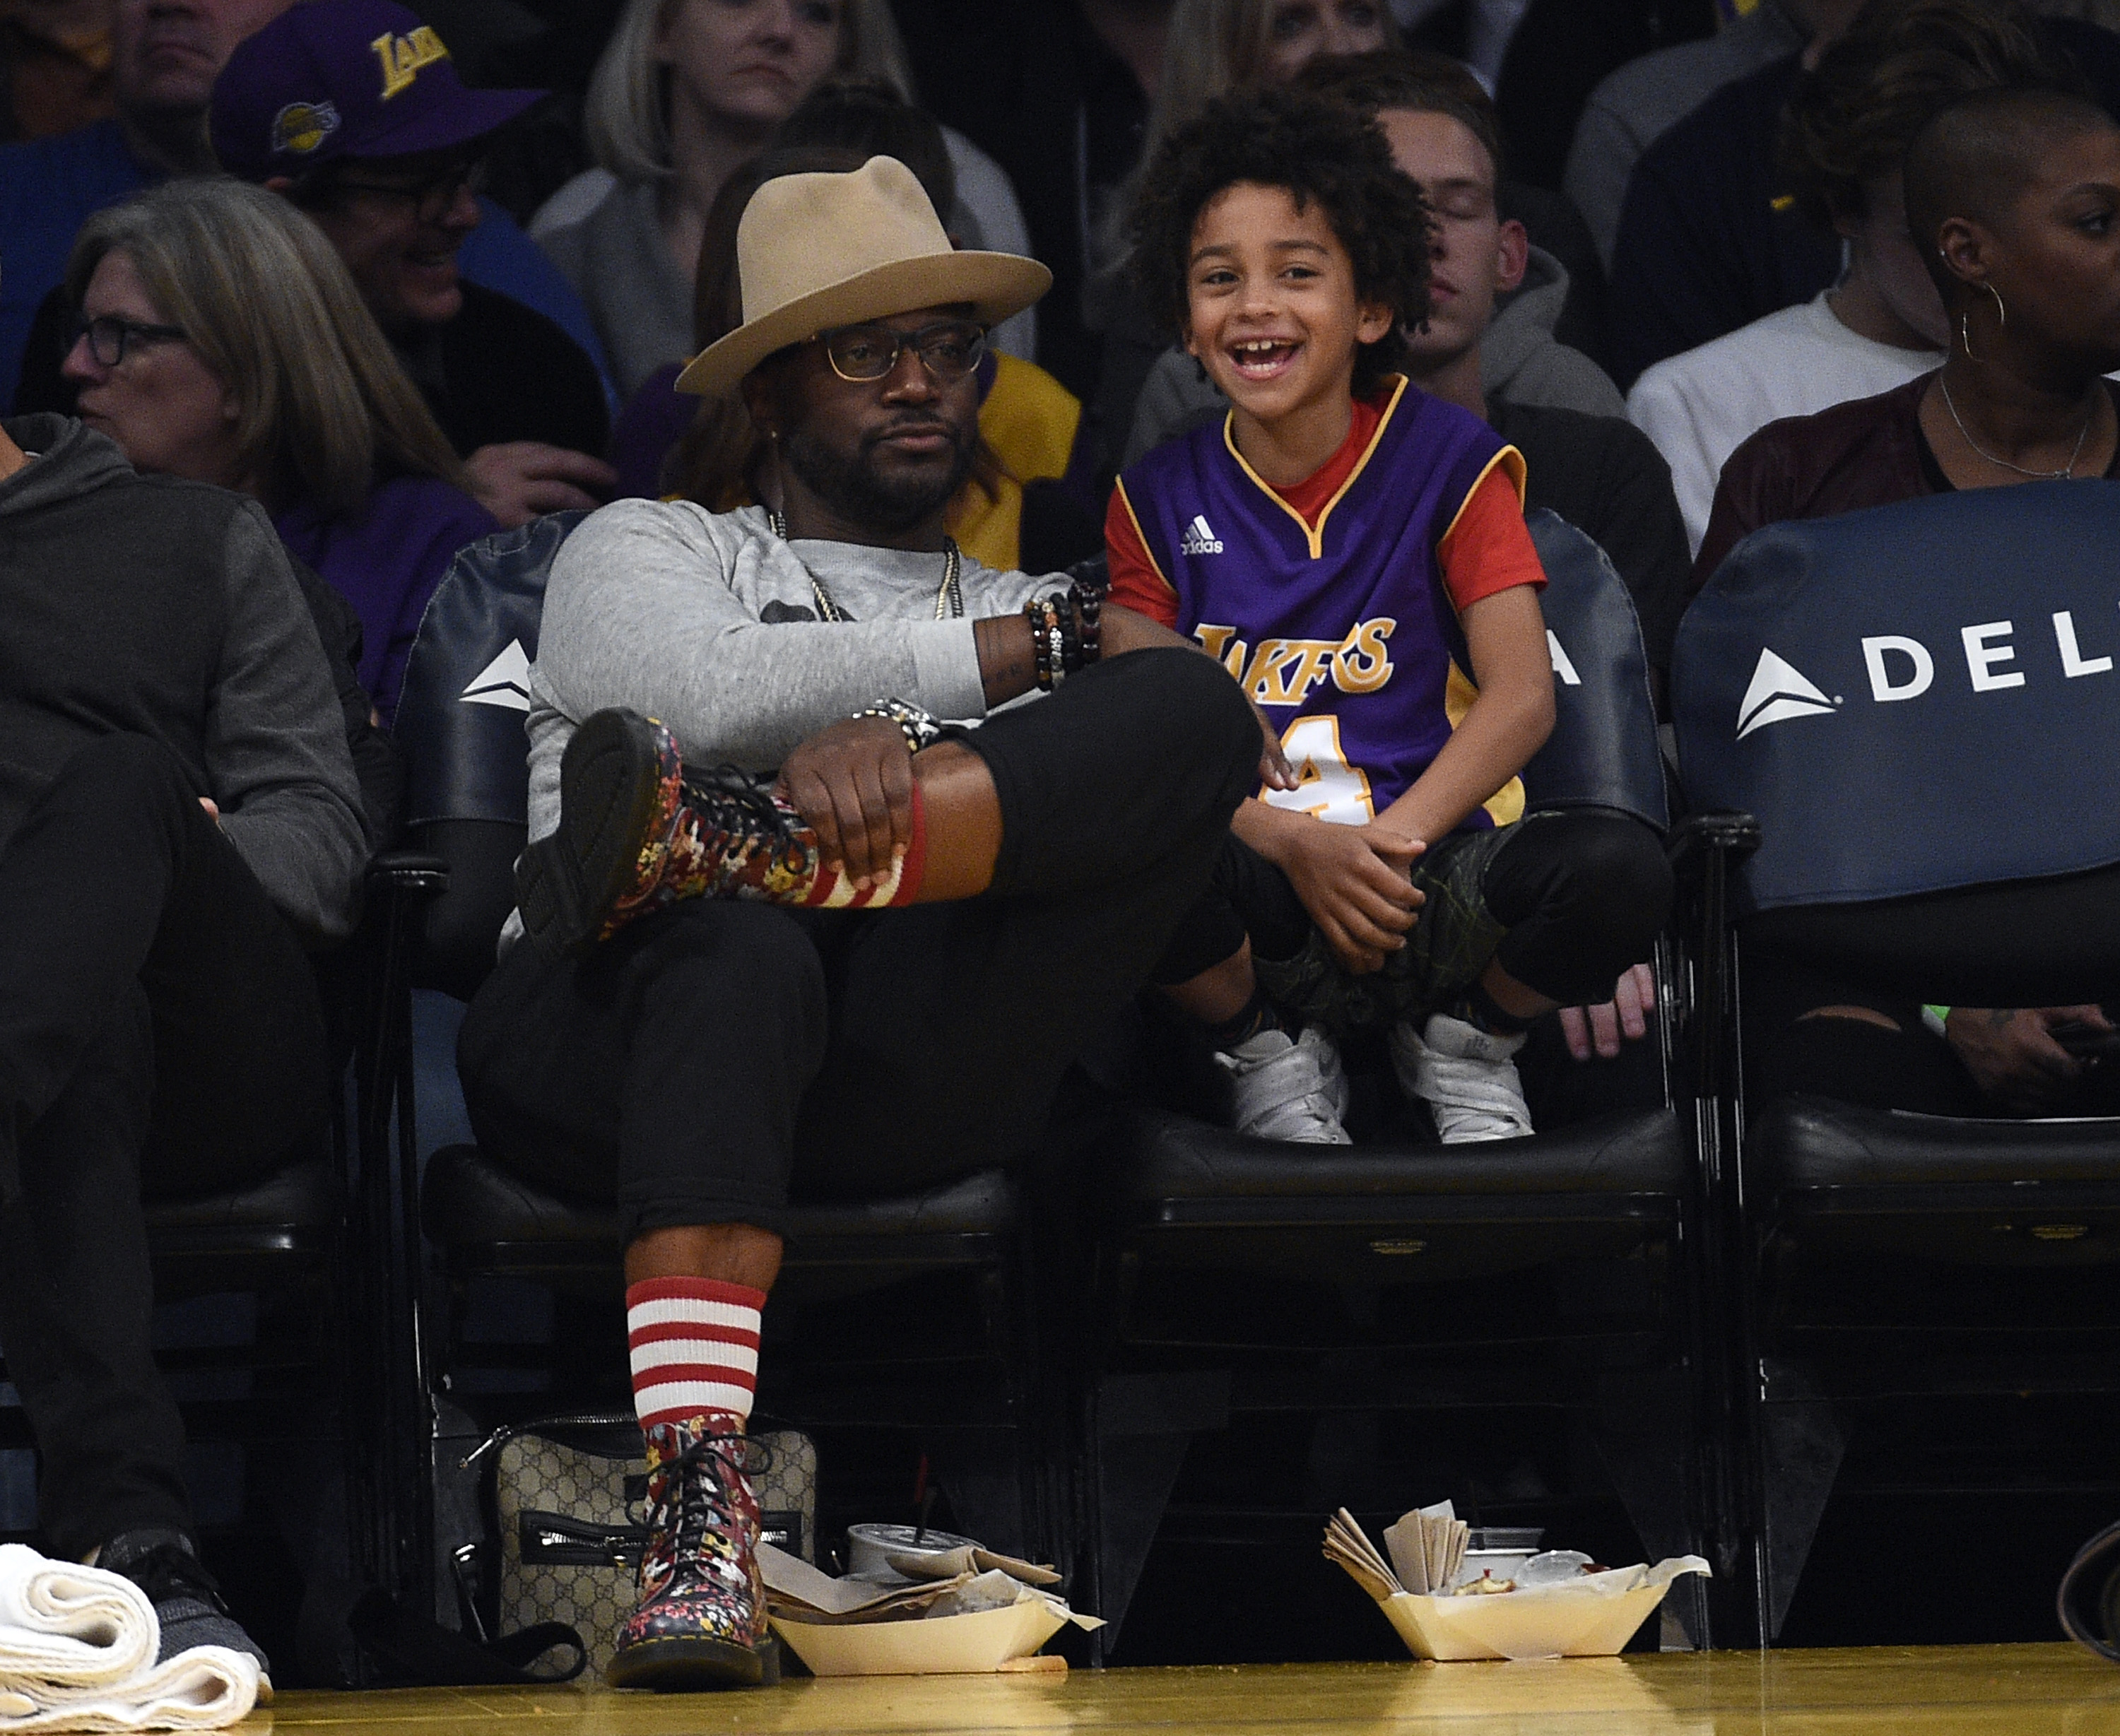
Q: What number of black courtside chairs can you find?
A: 4